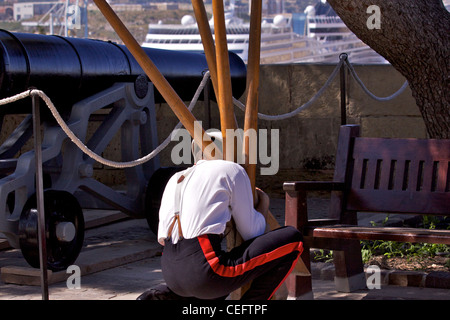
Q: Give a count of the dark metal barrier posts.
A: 3